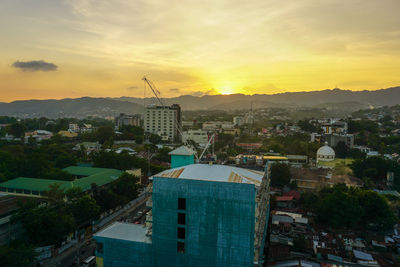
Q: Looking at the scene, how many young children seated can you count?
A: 0